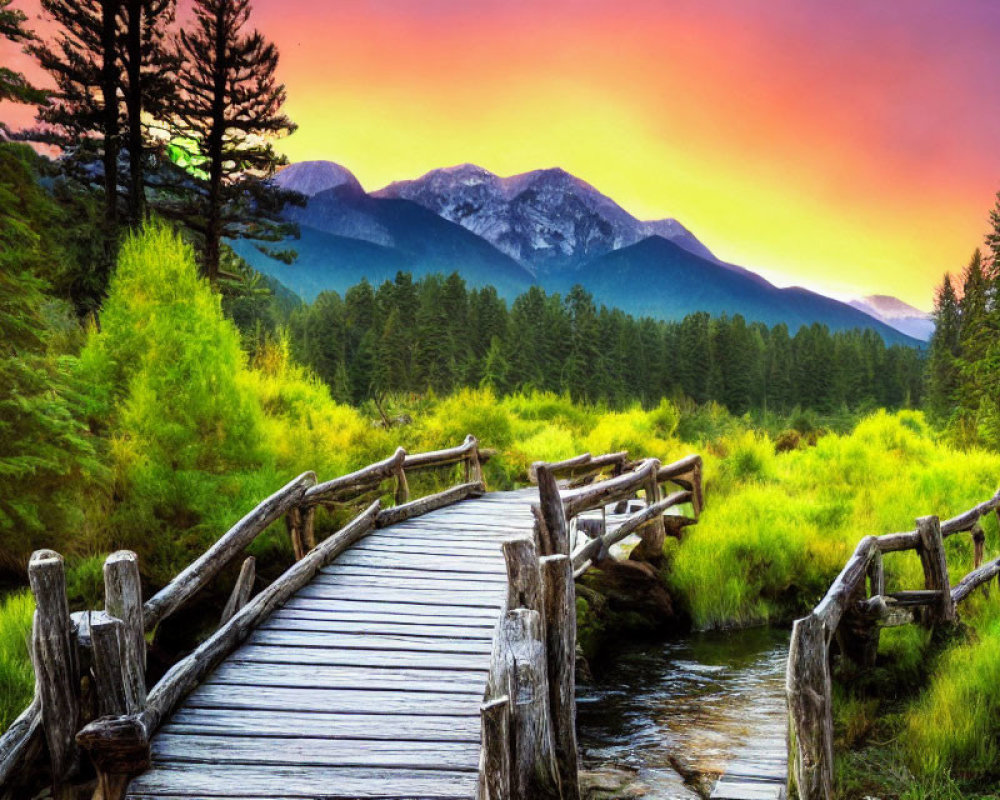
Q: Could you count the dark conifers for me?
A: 3